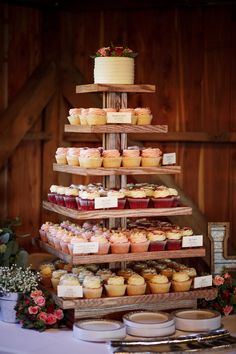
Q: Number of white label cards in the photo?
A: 7